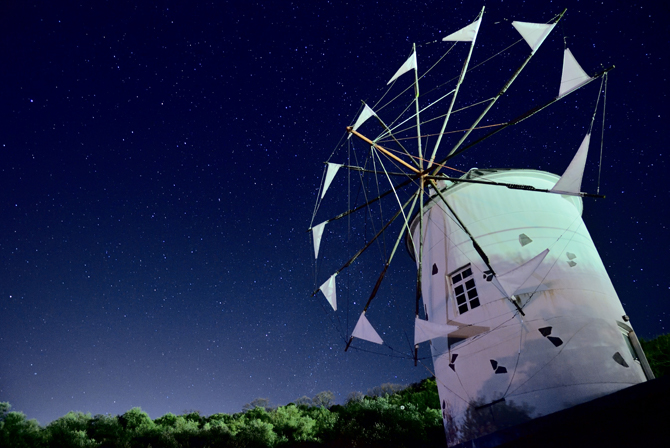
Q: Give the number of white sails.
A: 12